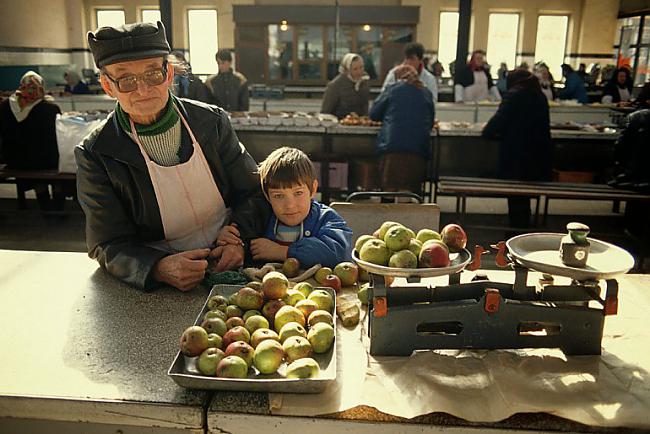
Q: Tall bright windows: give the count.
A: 6